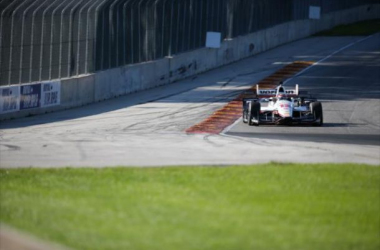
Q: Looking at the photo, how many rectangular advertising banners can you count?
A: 3